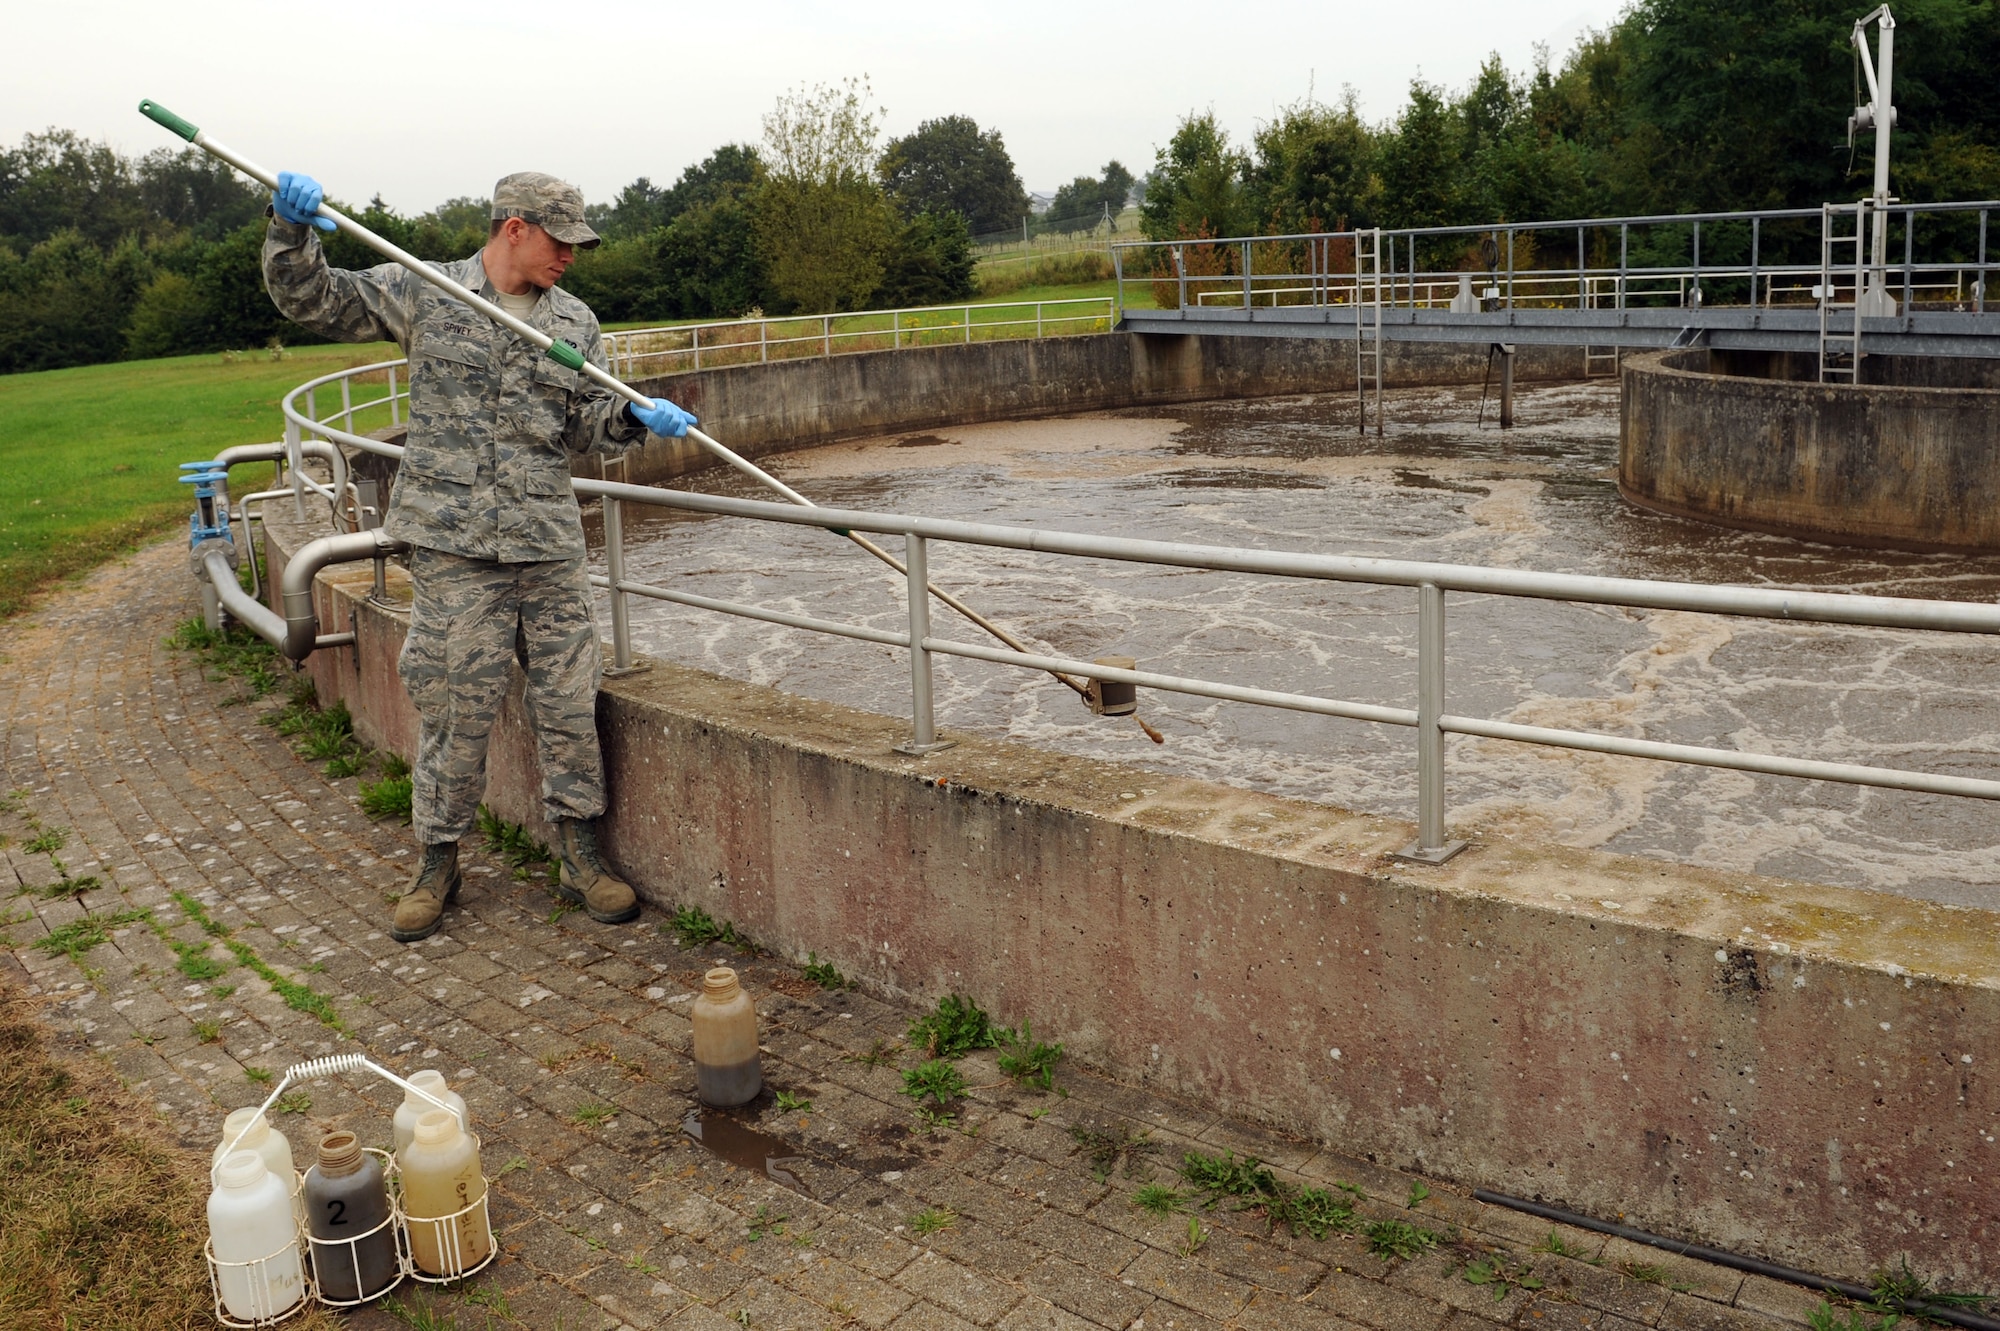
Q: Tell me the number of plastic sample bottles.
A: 6